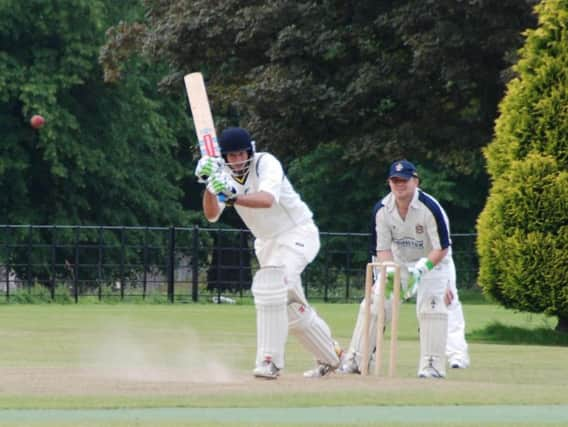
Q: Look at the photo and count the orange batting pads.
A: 0